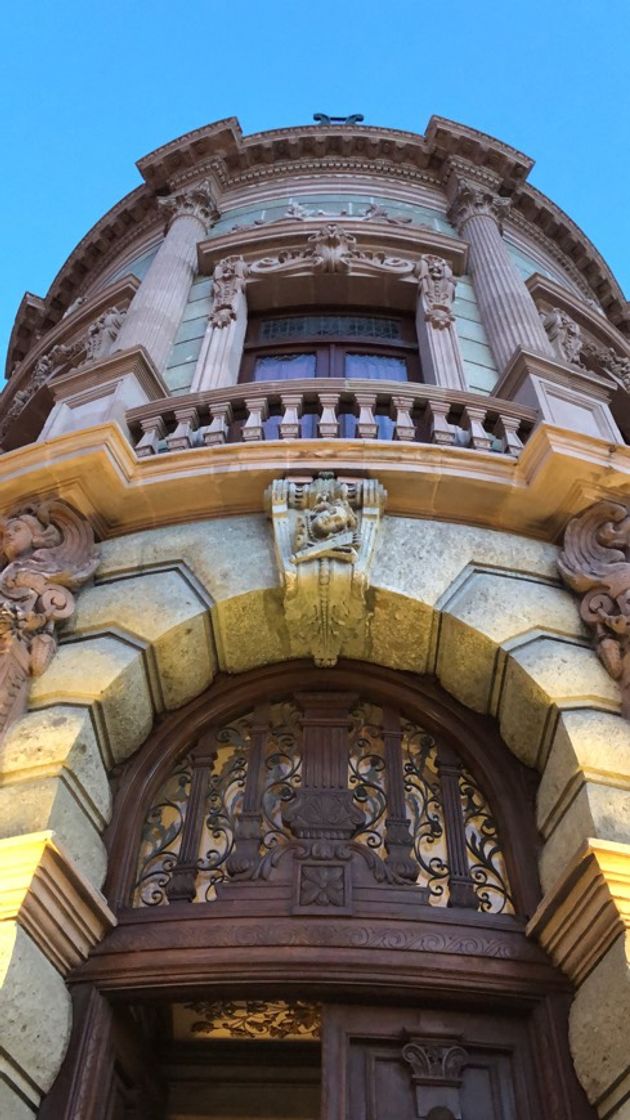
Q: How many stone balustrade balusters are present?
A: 11